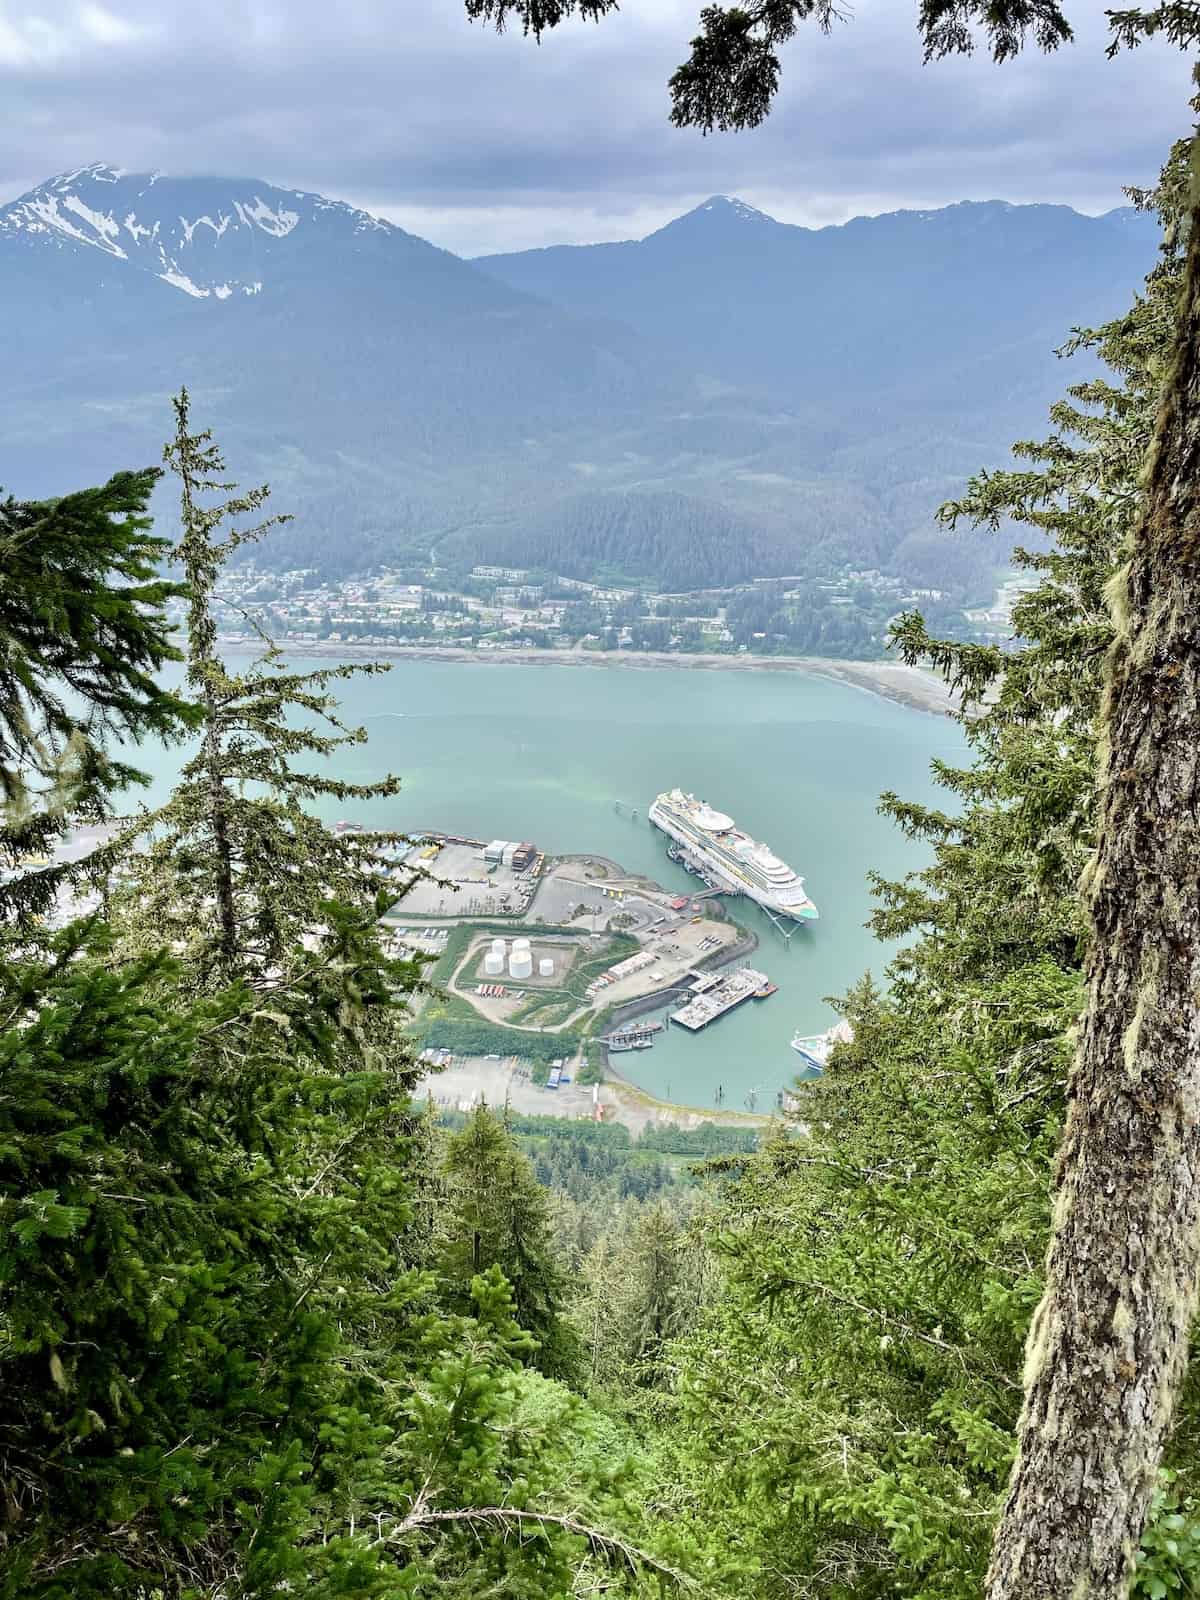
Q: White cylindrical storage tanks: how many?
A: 5